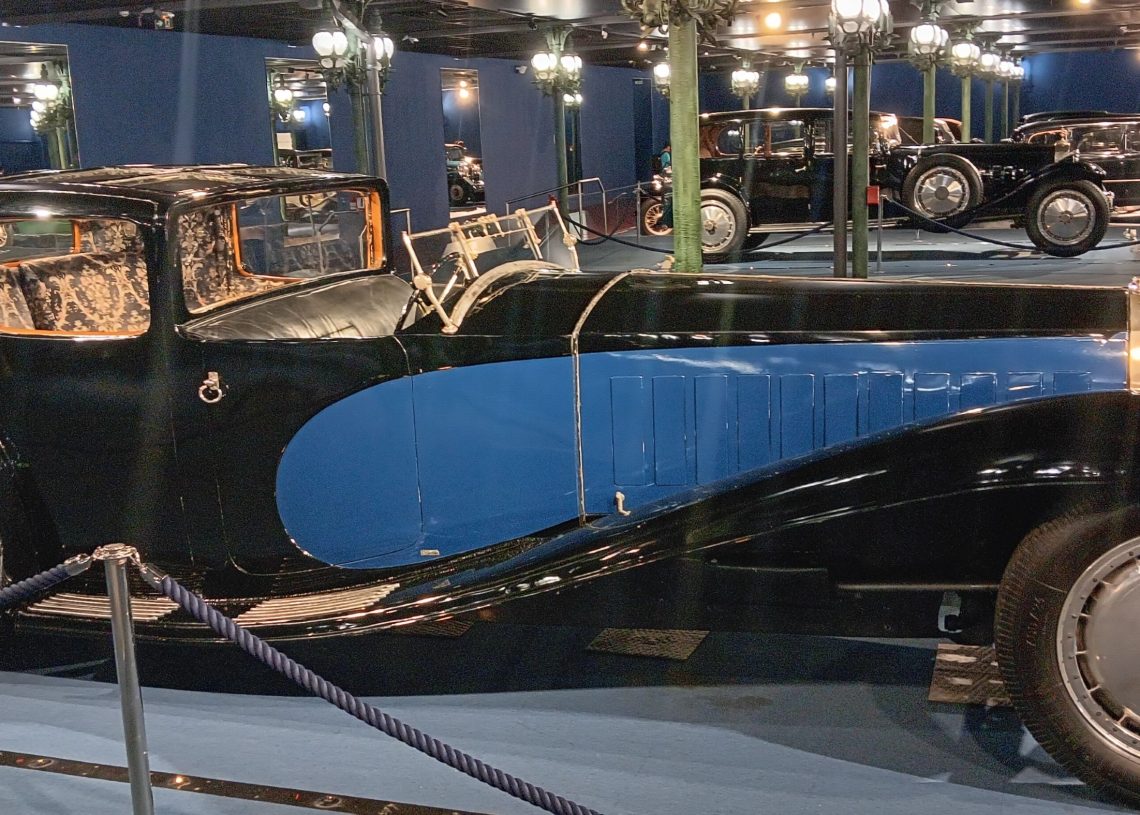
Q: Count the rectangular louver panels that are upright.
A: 11